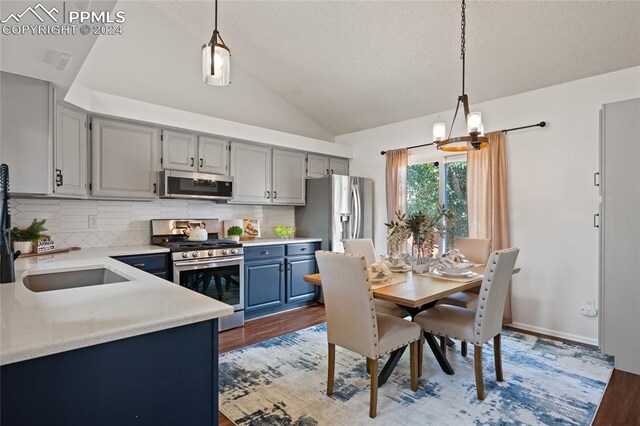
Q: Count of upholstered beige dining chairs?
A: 4